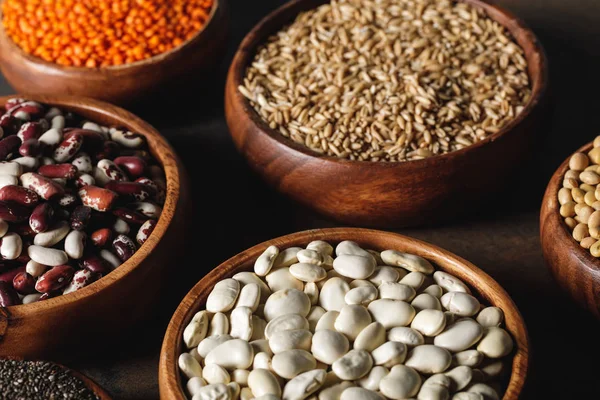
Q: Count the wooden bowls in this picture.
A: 6